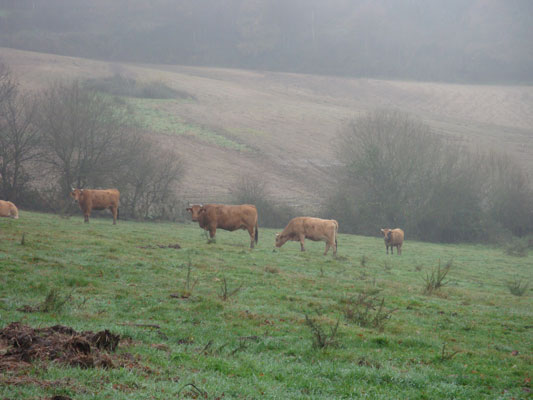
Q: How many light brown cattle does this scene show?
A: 5